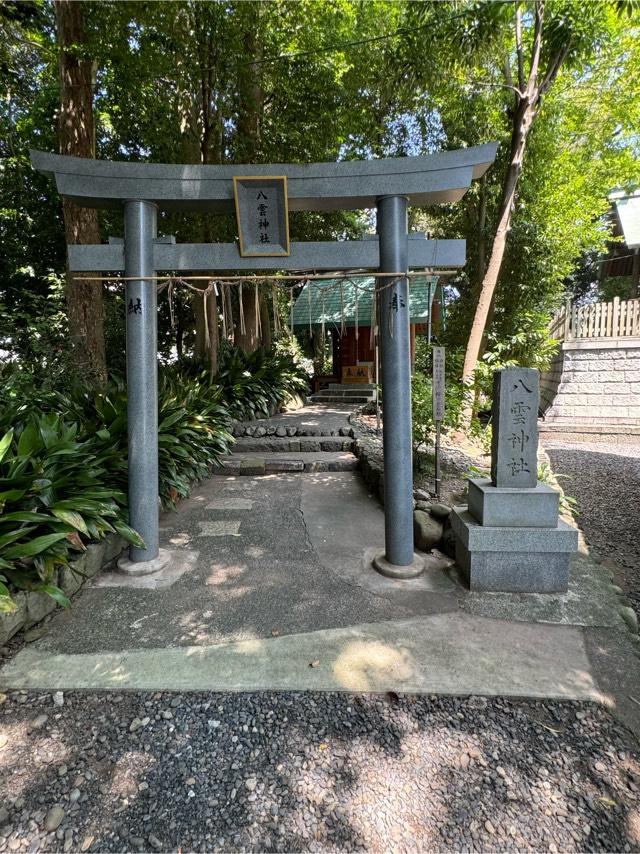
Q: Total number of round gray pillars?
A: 2